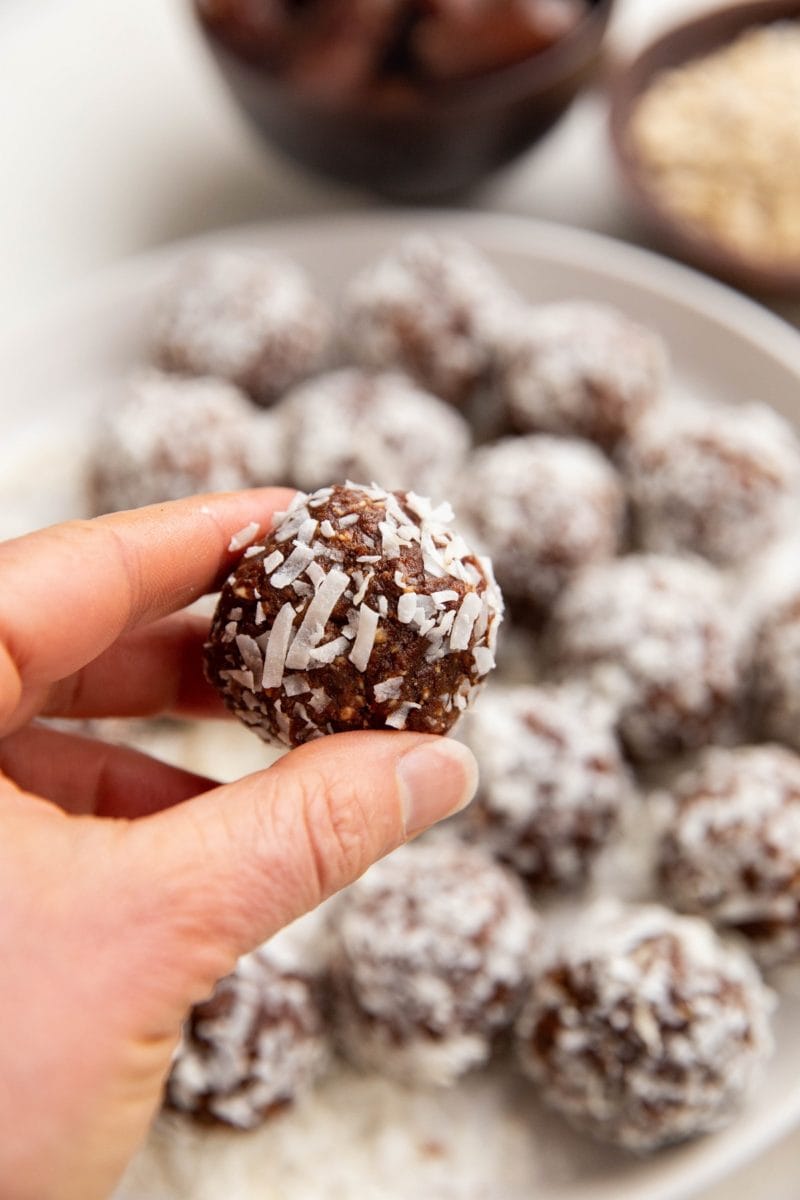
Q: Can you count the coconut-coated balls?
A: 15